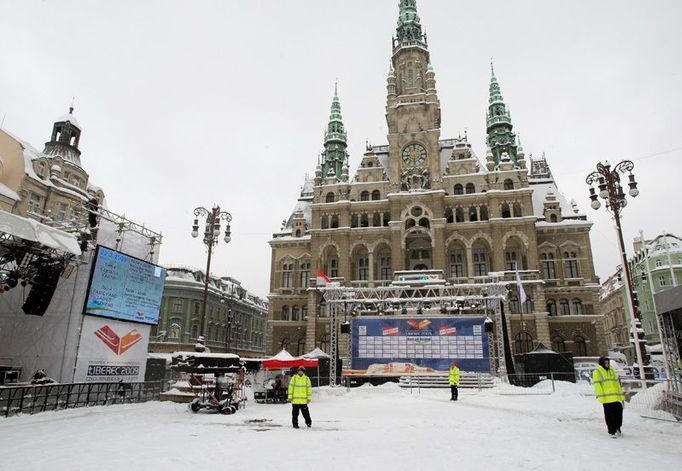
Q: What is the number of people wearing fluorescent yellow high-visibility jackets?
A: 3